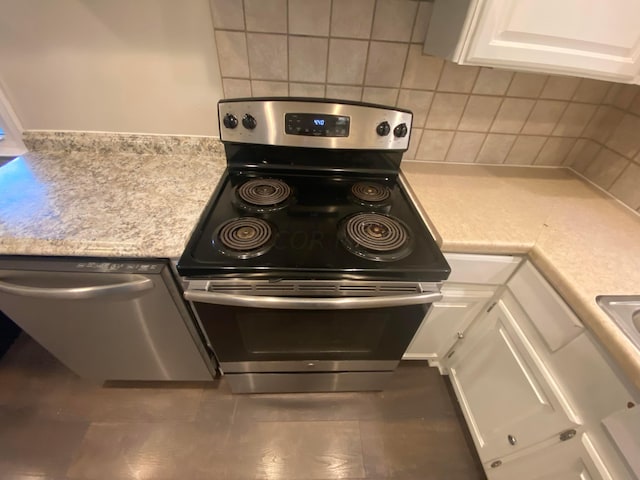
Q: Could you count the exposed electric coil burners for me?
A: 4